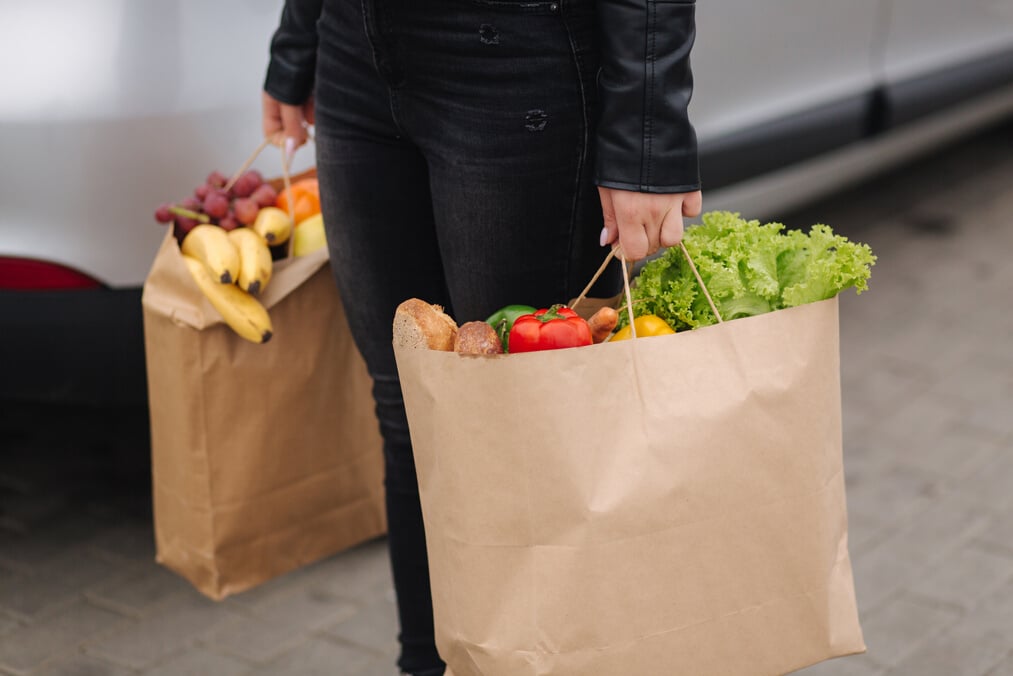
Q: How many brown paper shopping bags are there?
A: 2